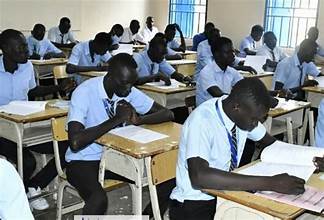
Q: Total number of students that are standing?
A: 0